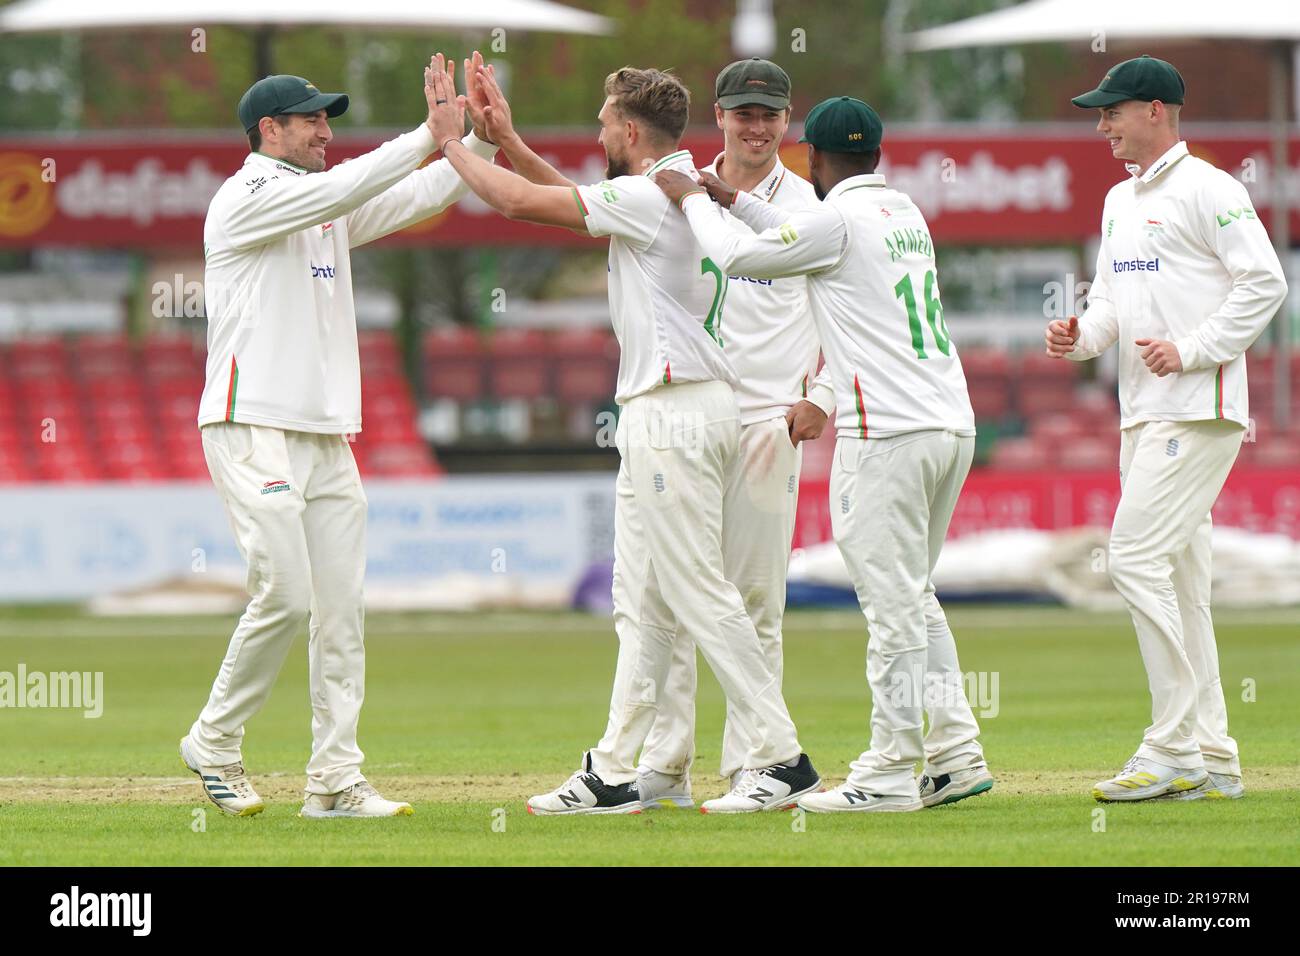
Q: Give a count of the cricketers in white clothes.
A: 5